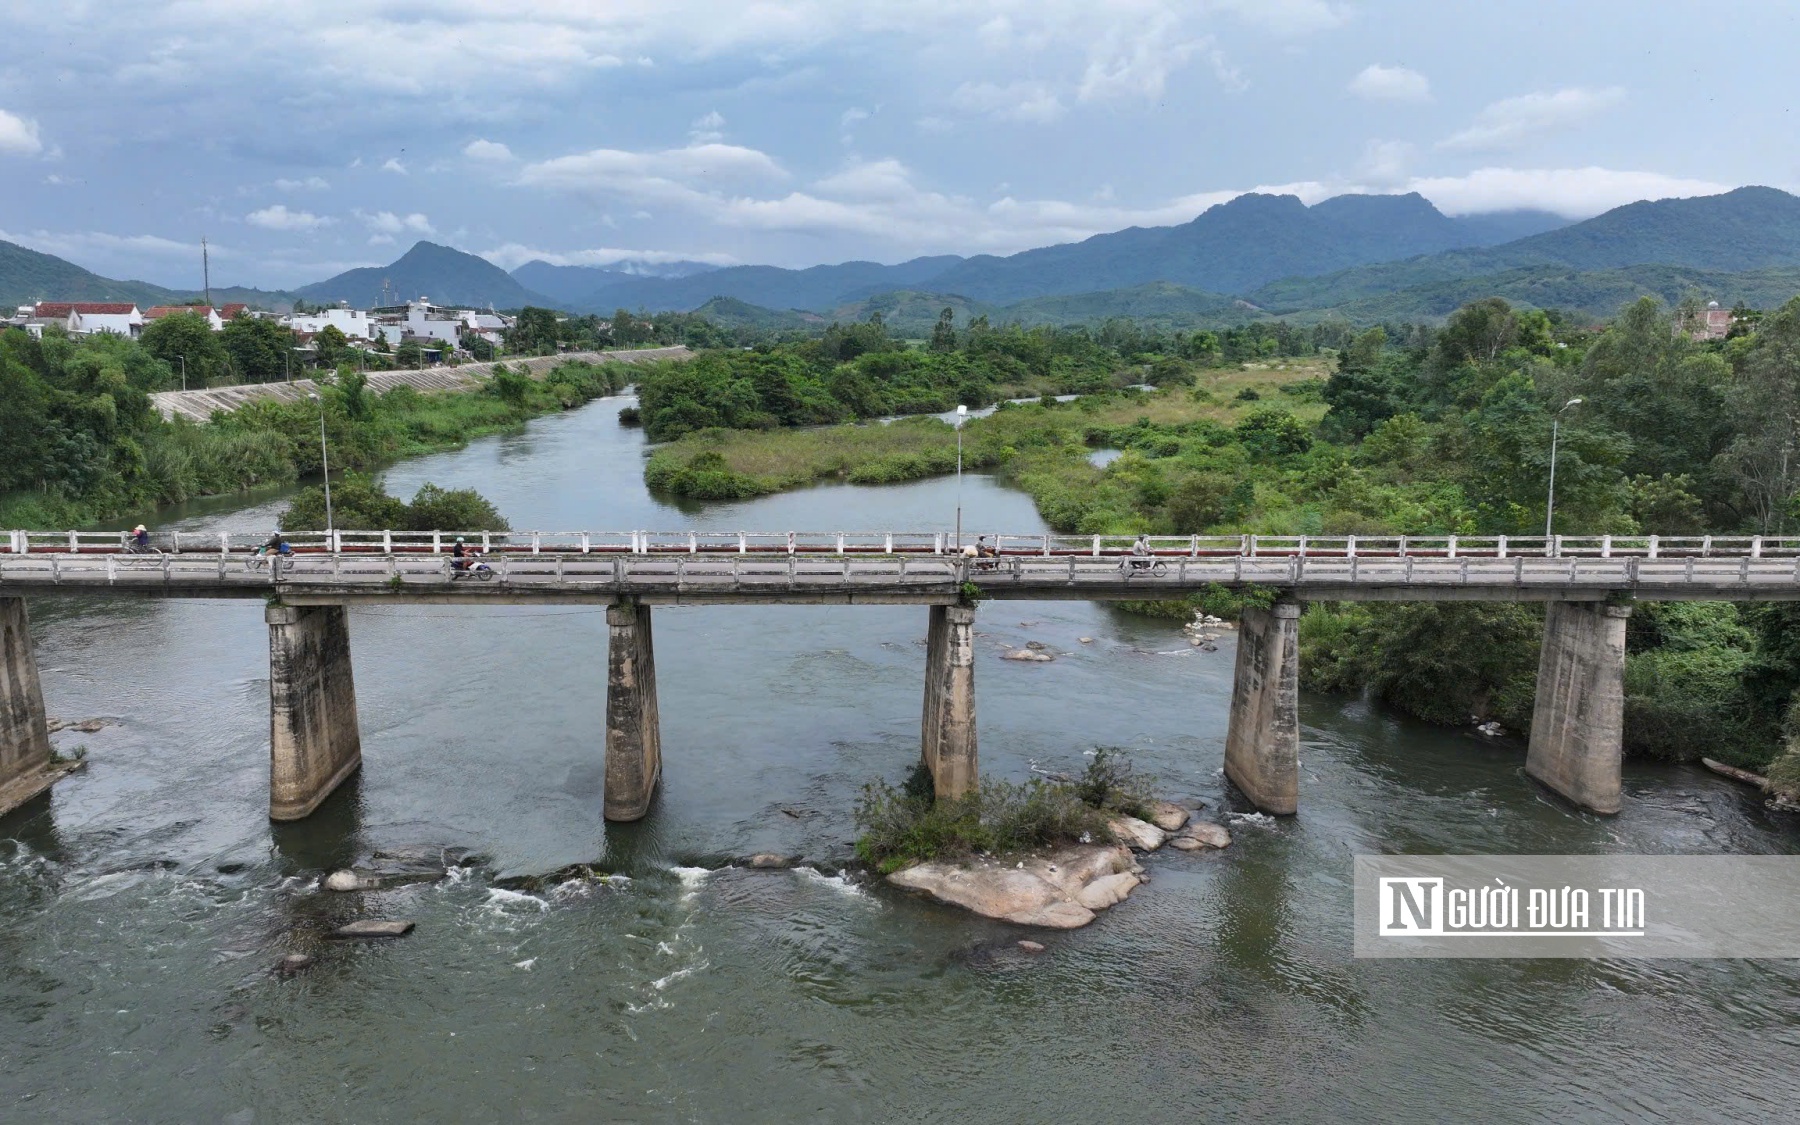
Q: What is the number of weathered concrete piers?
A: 6